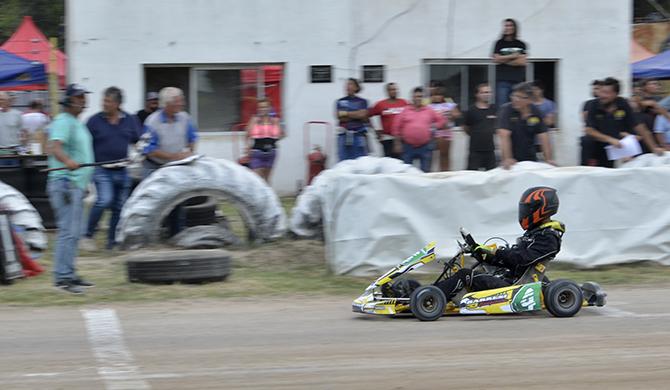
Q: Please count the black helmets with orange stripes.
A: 1